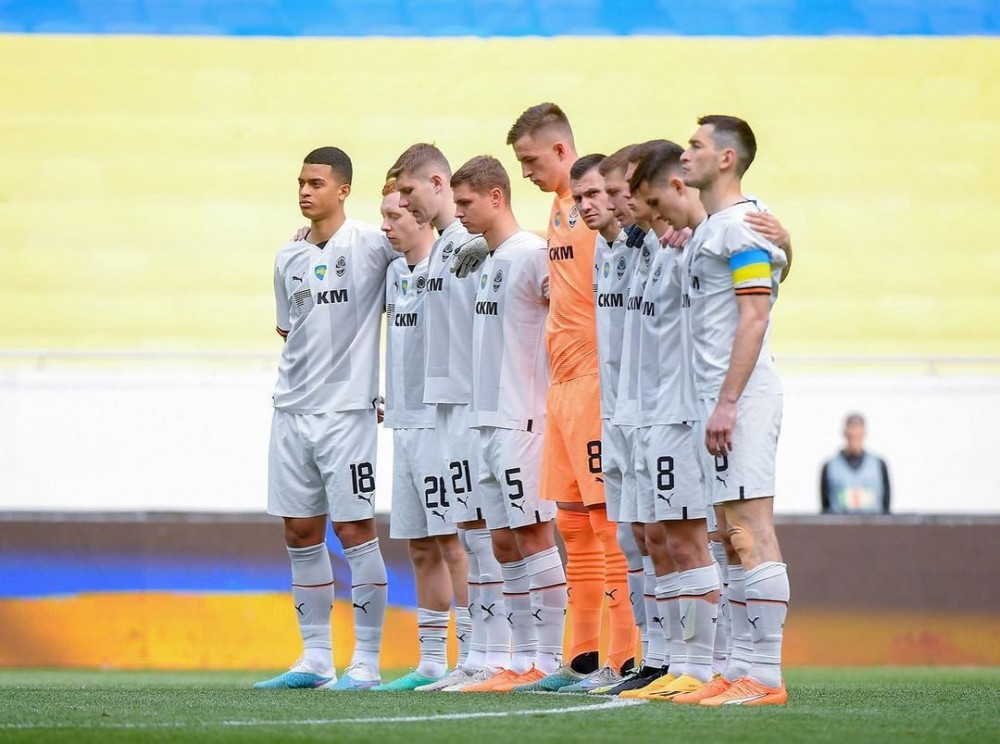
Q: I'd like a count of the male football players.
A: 10